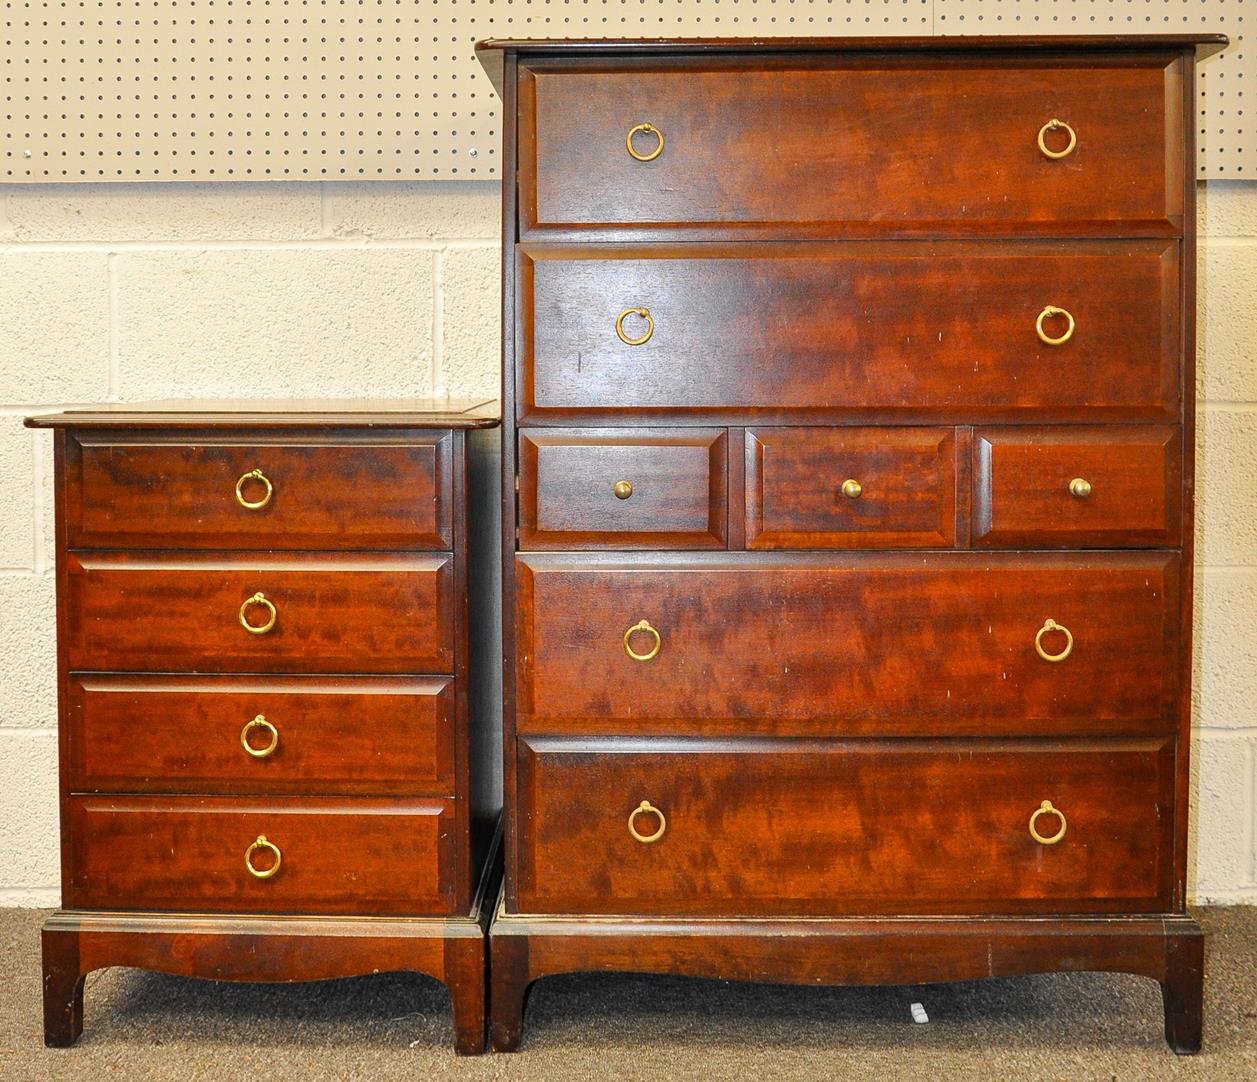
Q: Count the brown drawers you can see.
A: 11